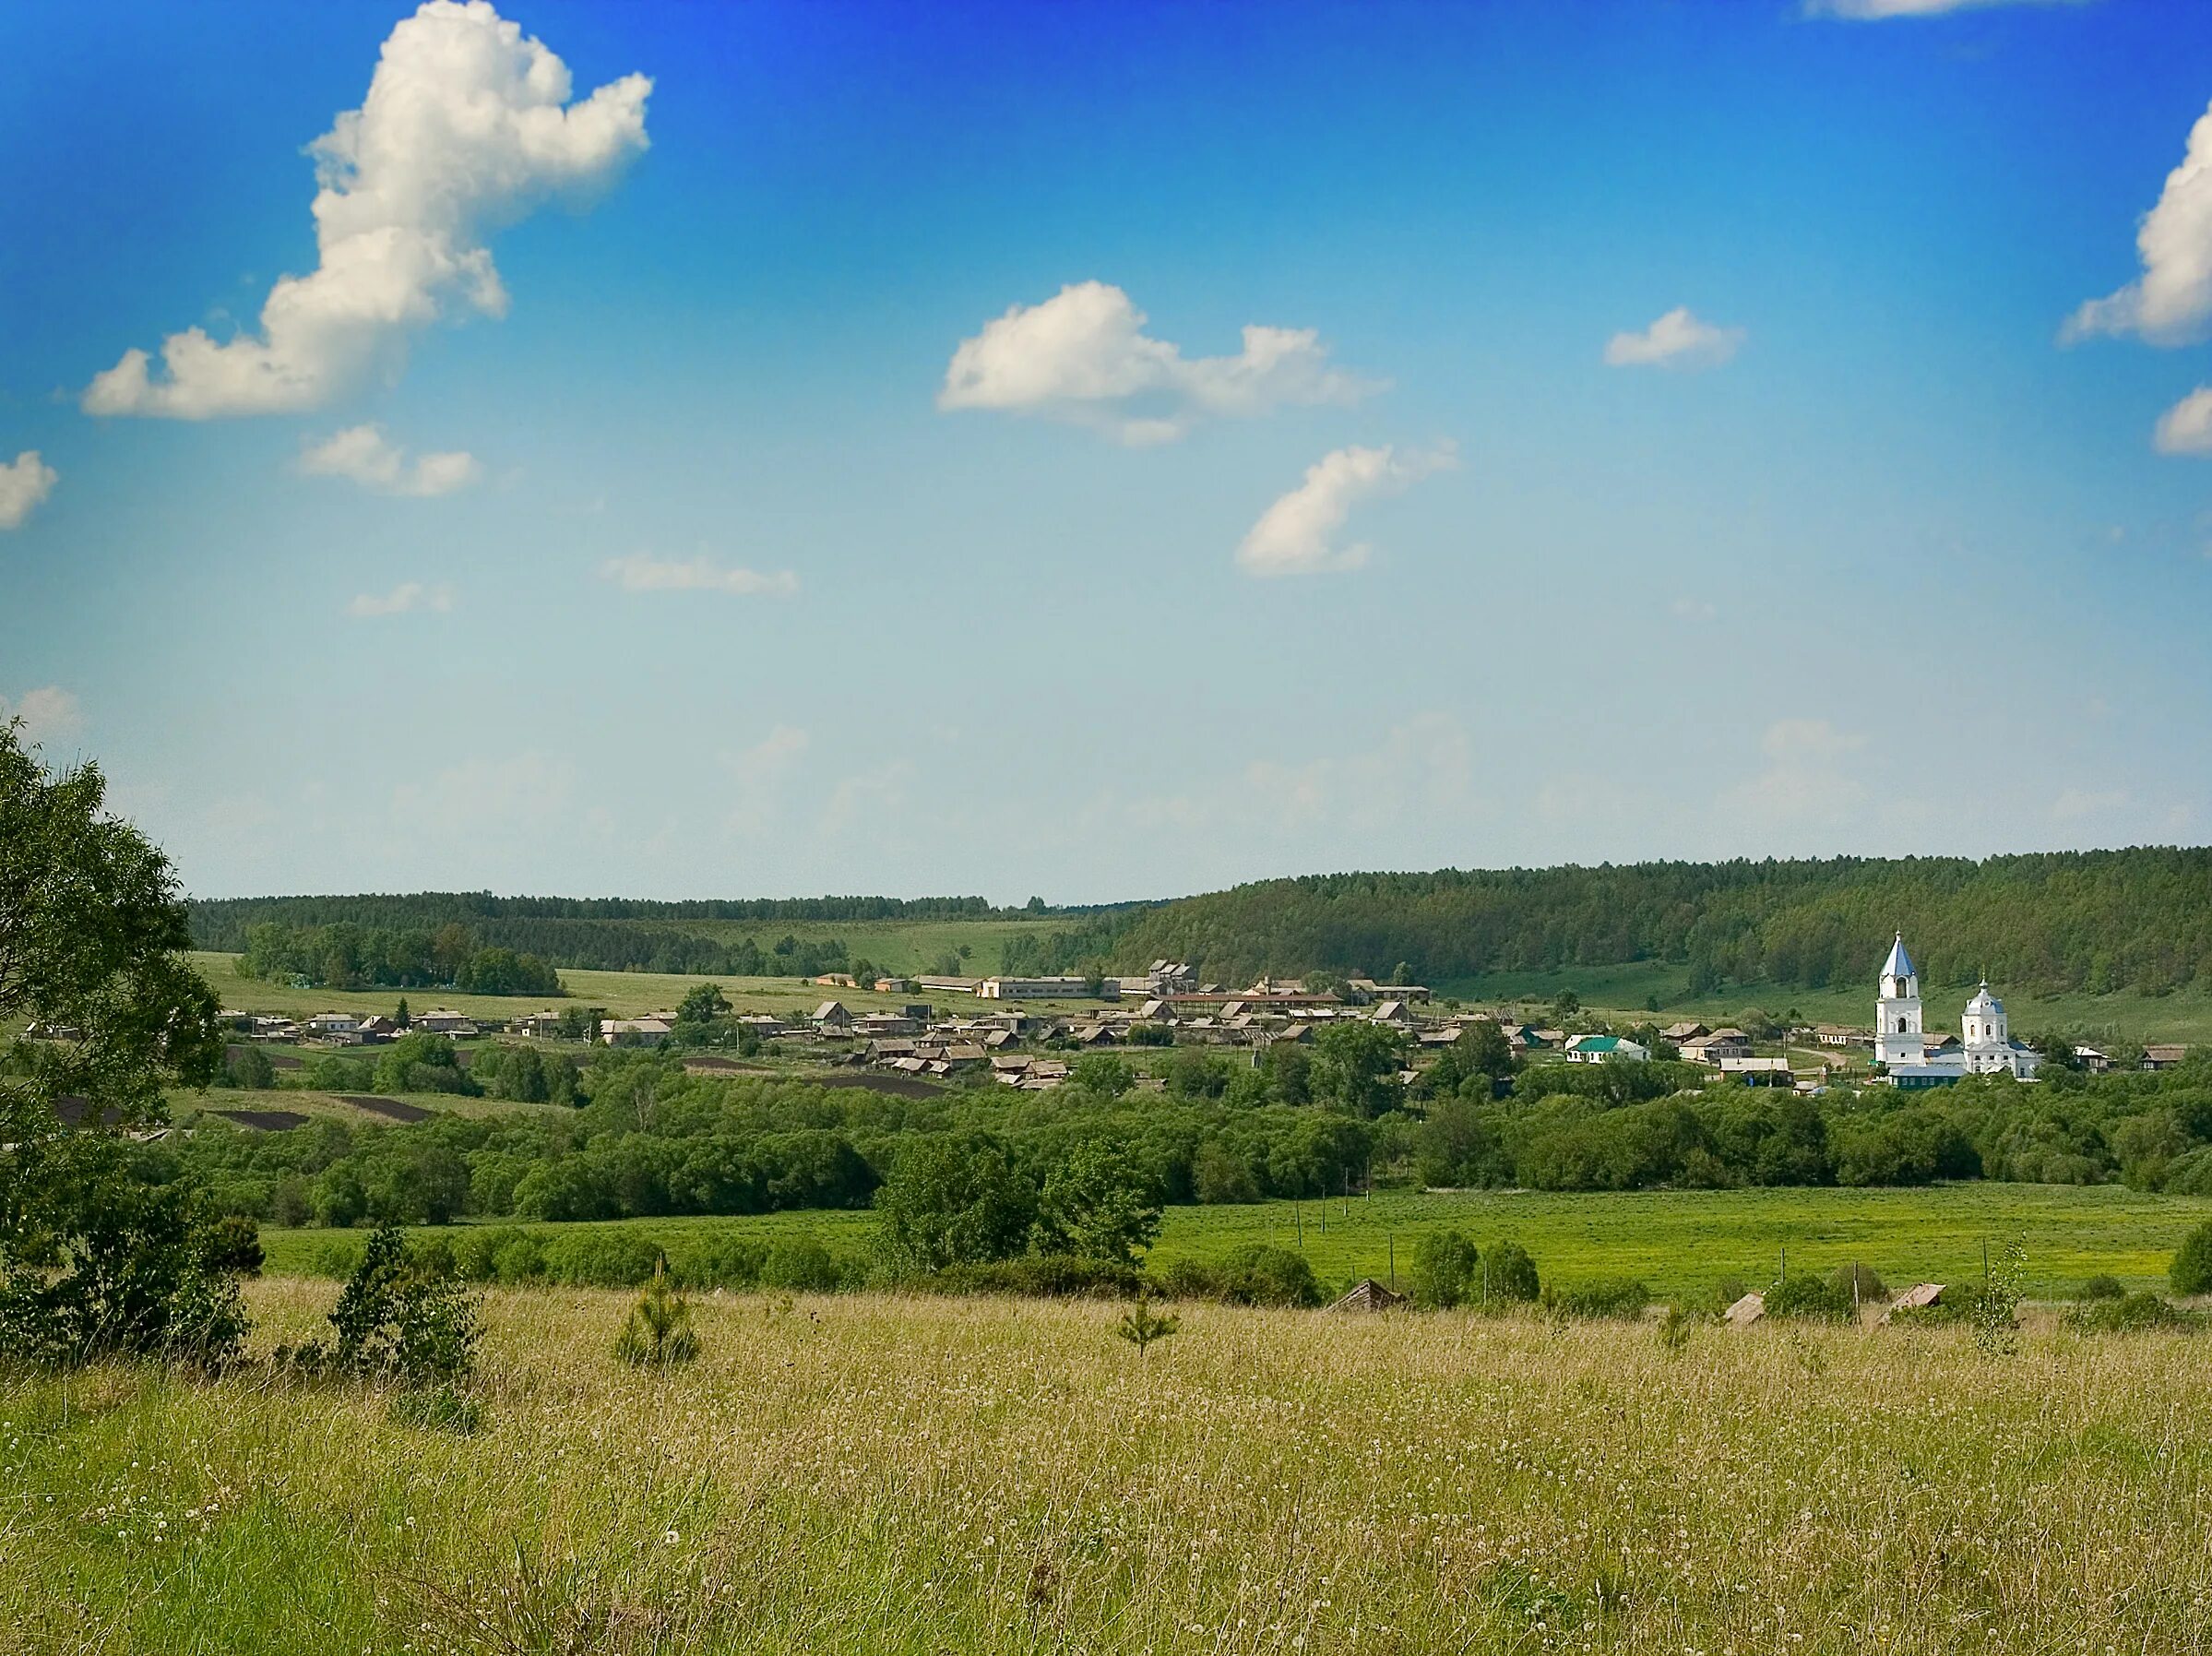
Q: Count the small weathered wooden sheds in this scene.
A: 3